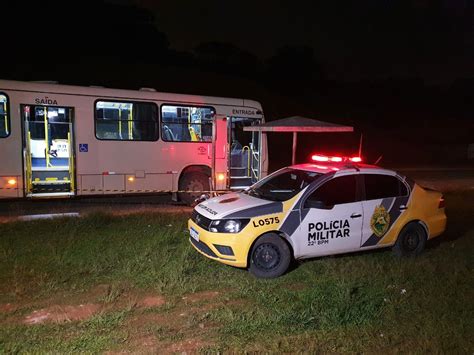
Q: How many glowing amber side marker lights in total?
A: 3